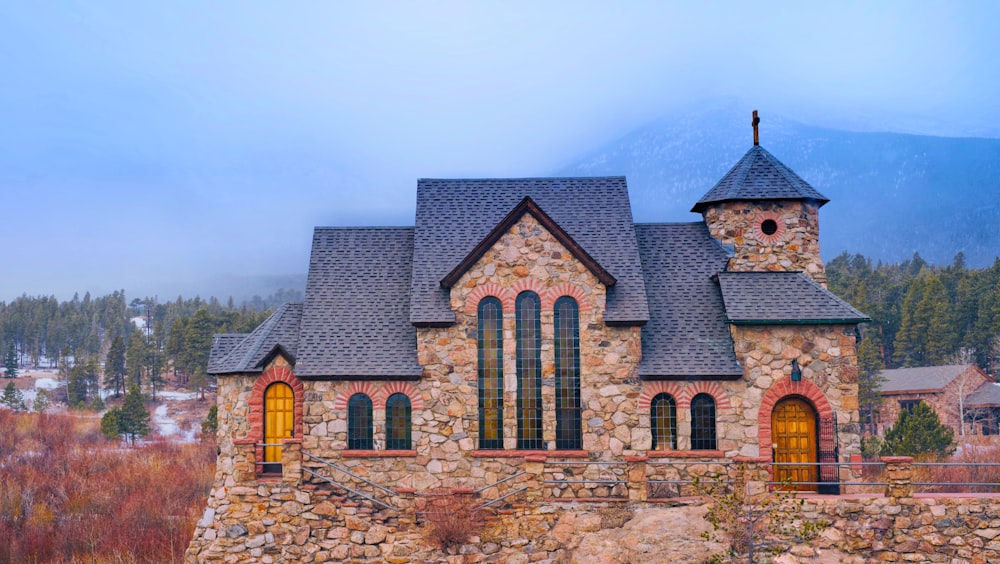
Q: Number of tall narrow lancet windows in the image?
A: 3